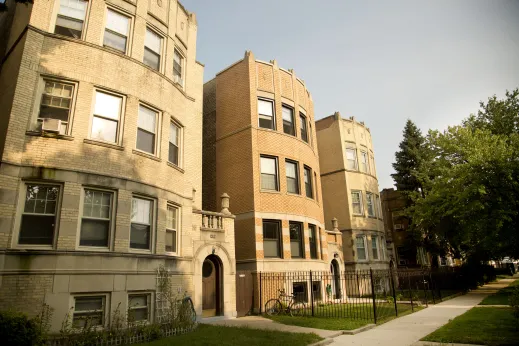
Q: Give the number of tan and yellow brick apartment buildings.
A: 3